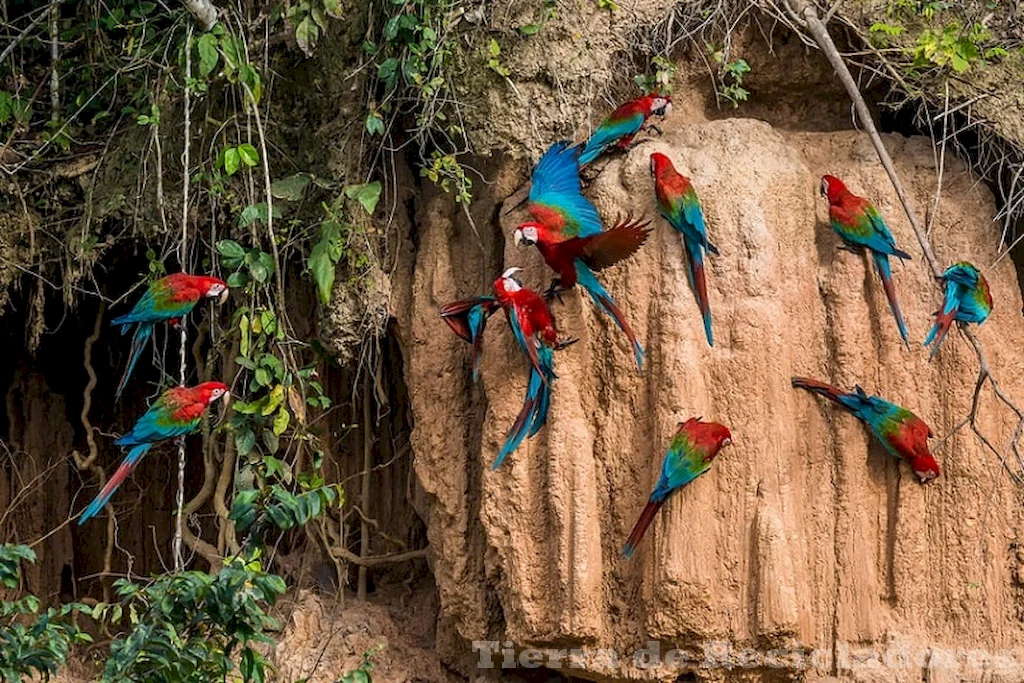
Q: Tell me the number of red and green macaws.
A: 11